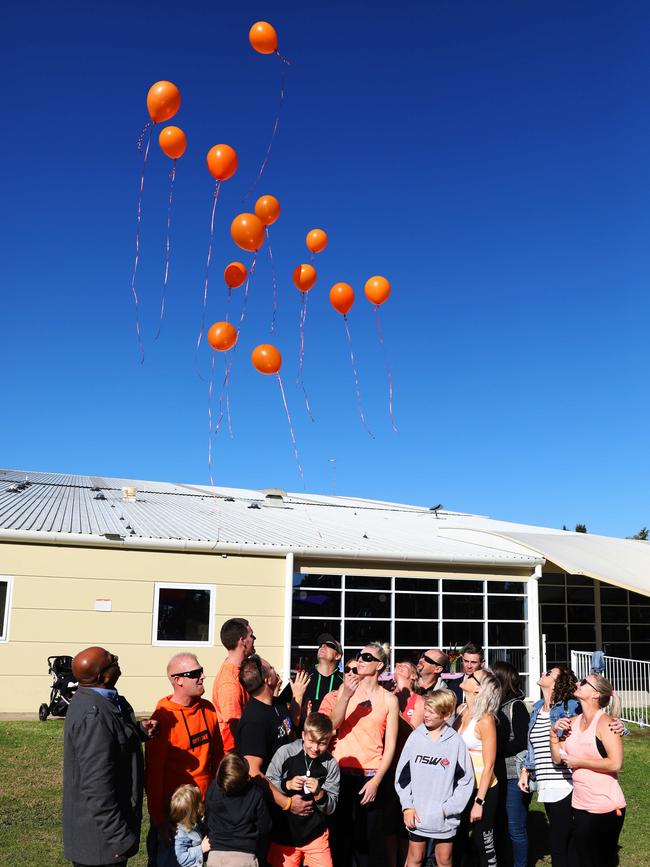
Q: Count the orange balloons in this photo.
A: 13